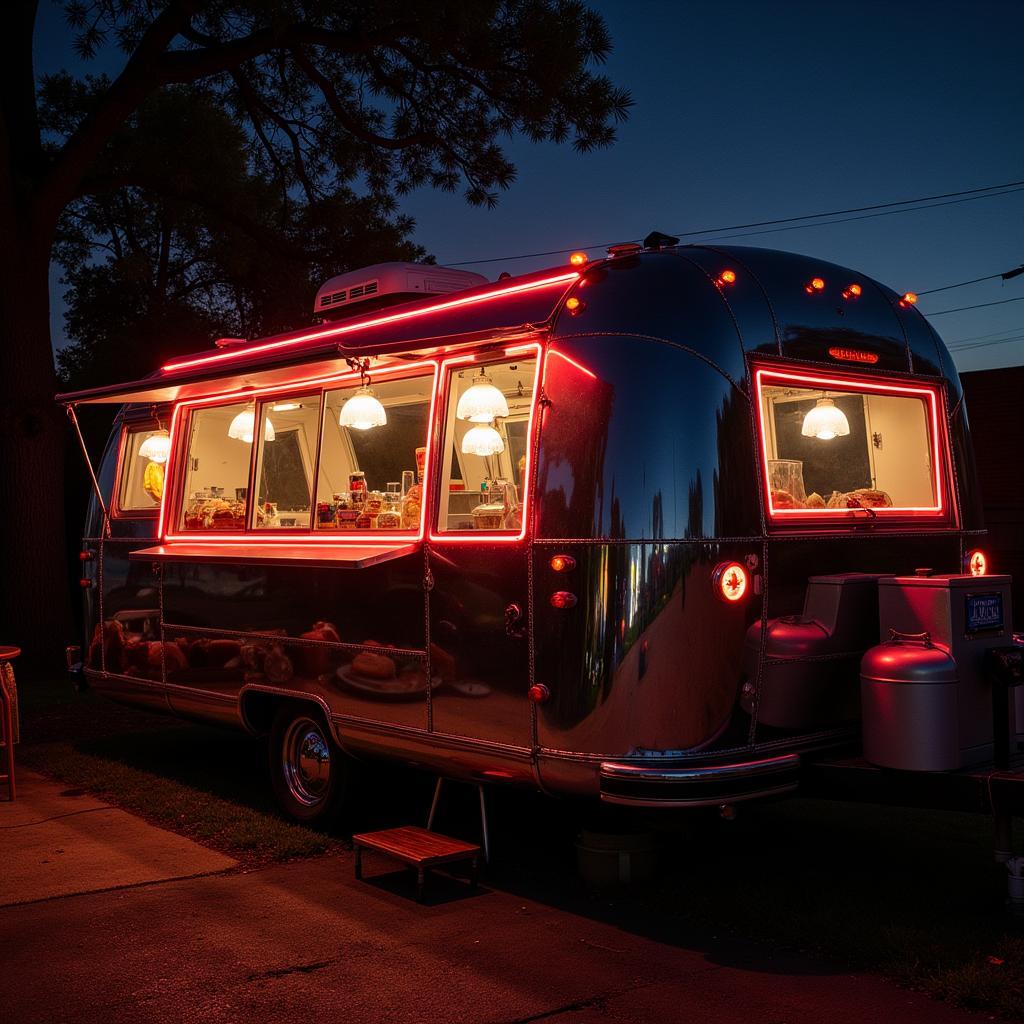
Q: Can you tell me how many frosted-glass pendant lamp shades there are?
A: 6